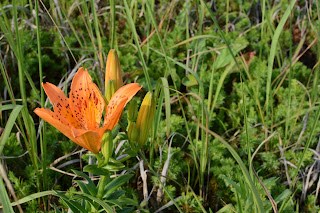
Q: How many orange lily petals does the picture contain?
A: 6